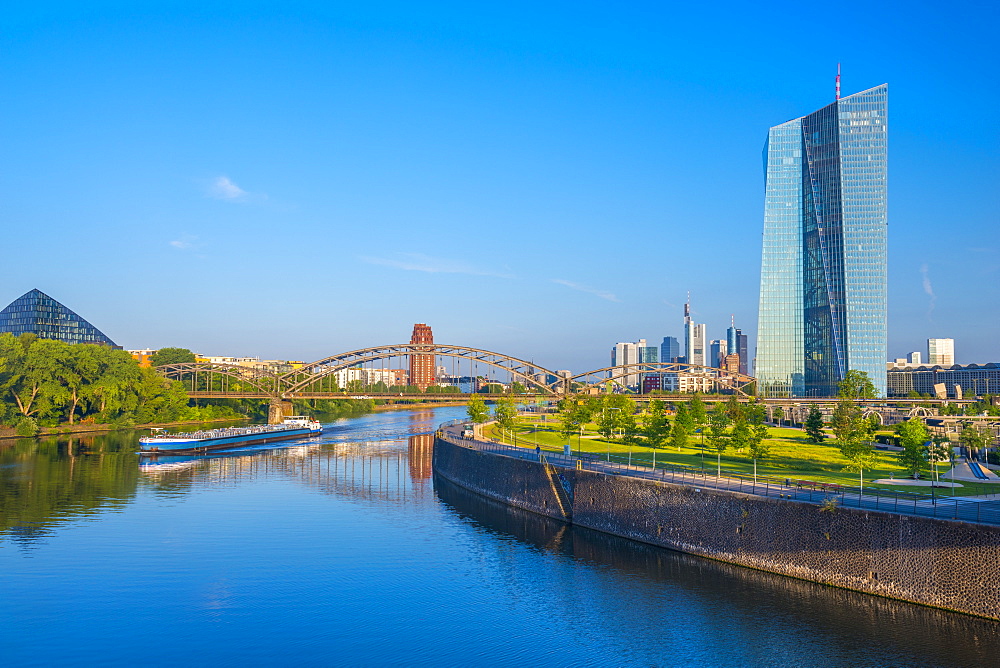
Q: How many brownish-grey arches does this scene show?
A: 3